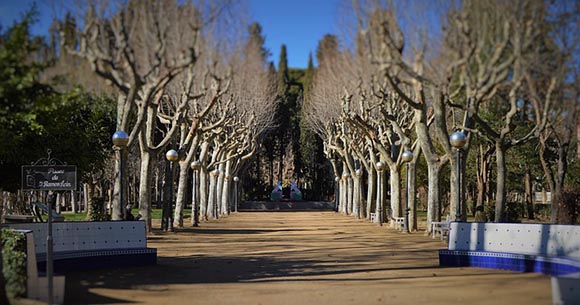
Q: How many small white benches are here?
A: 3